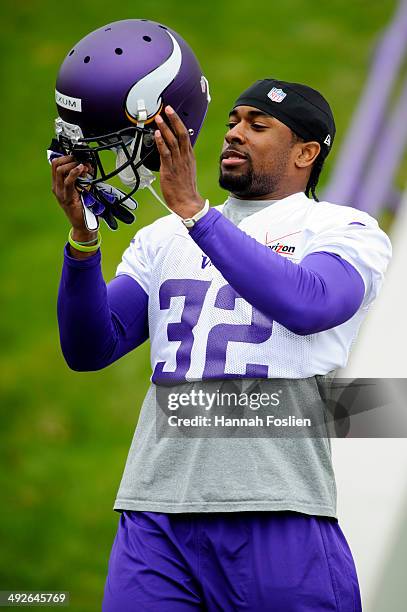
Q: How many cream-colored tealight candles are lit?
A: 0